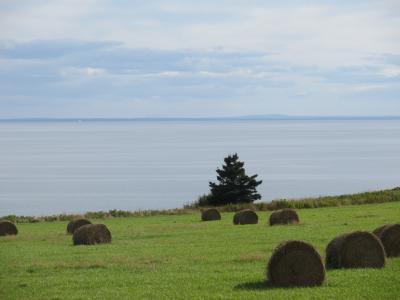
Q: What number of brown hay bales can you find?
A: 9